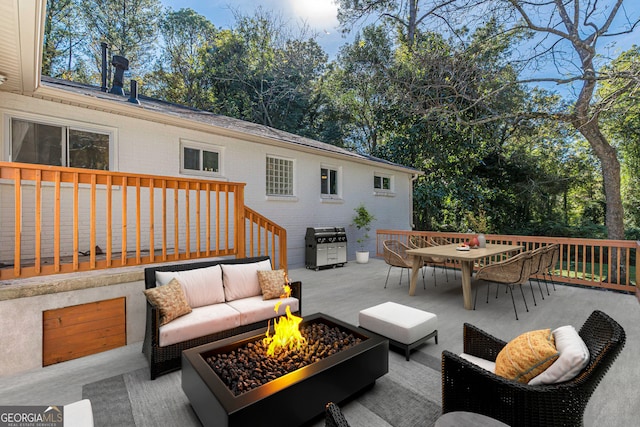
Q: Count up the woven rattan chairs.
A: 6